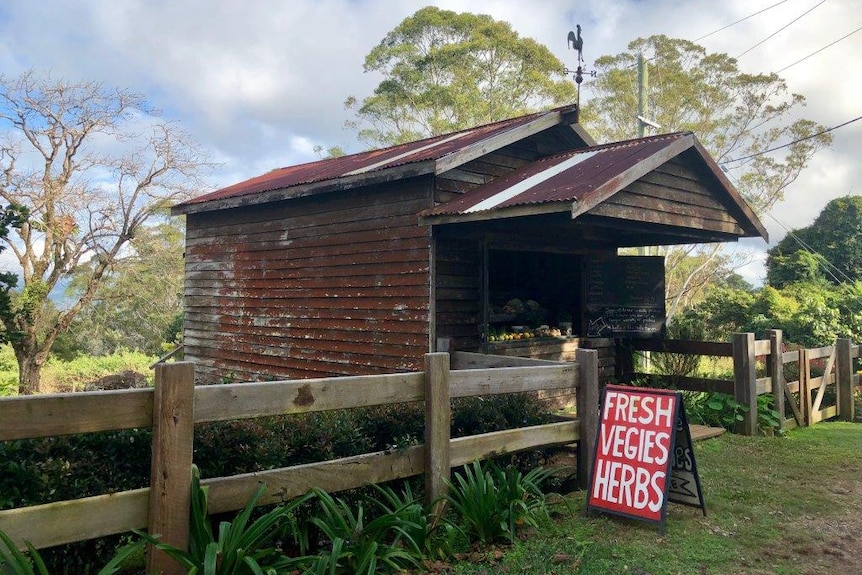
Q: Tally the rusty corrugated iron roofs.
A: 2